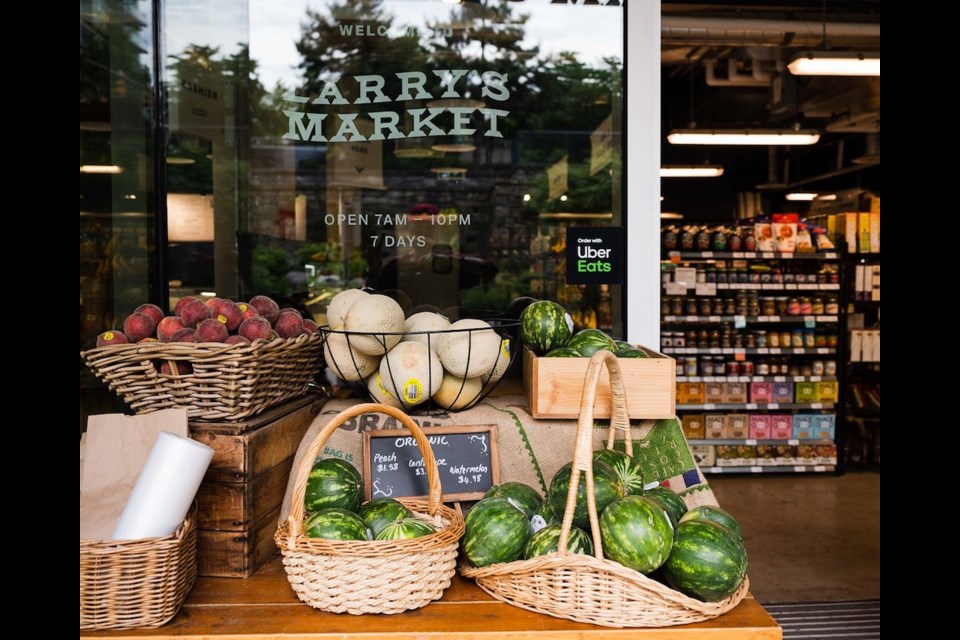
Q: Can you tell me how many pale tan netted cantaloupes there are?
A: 9